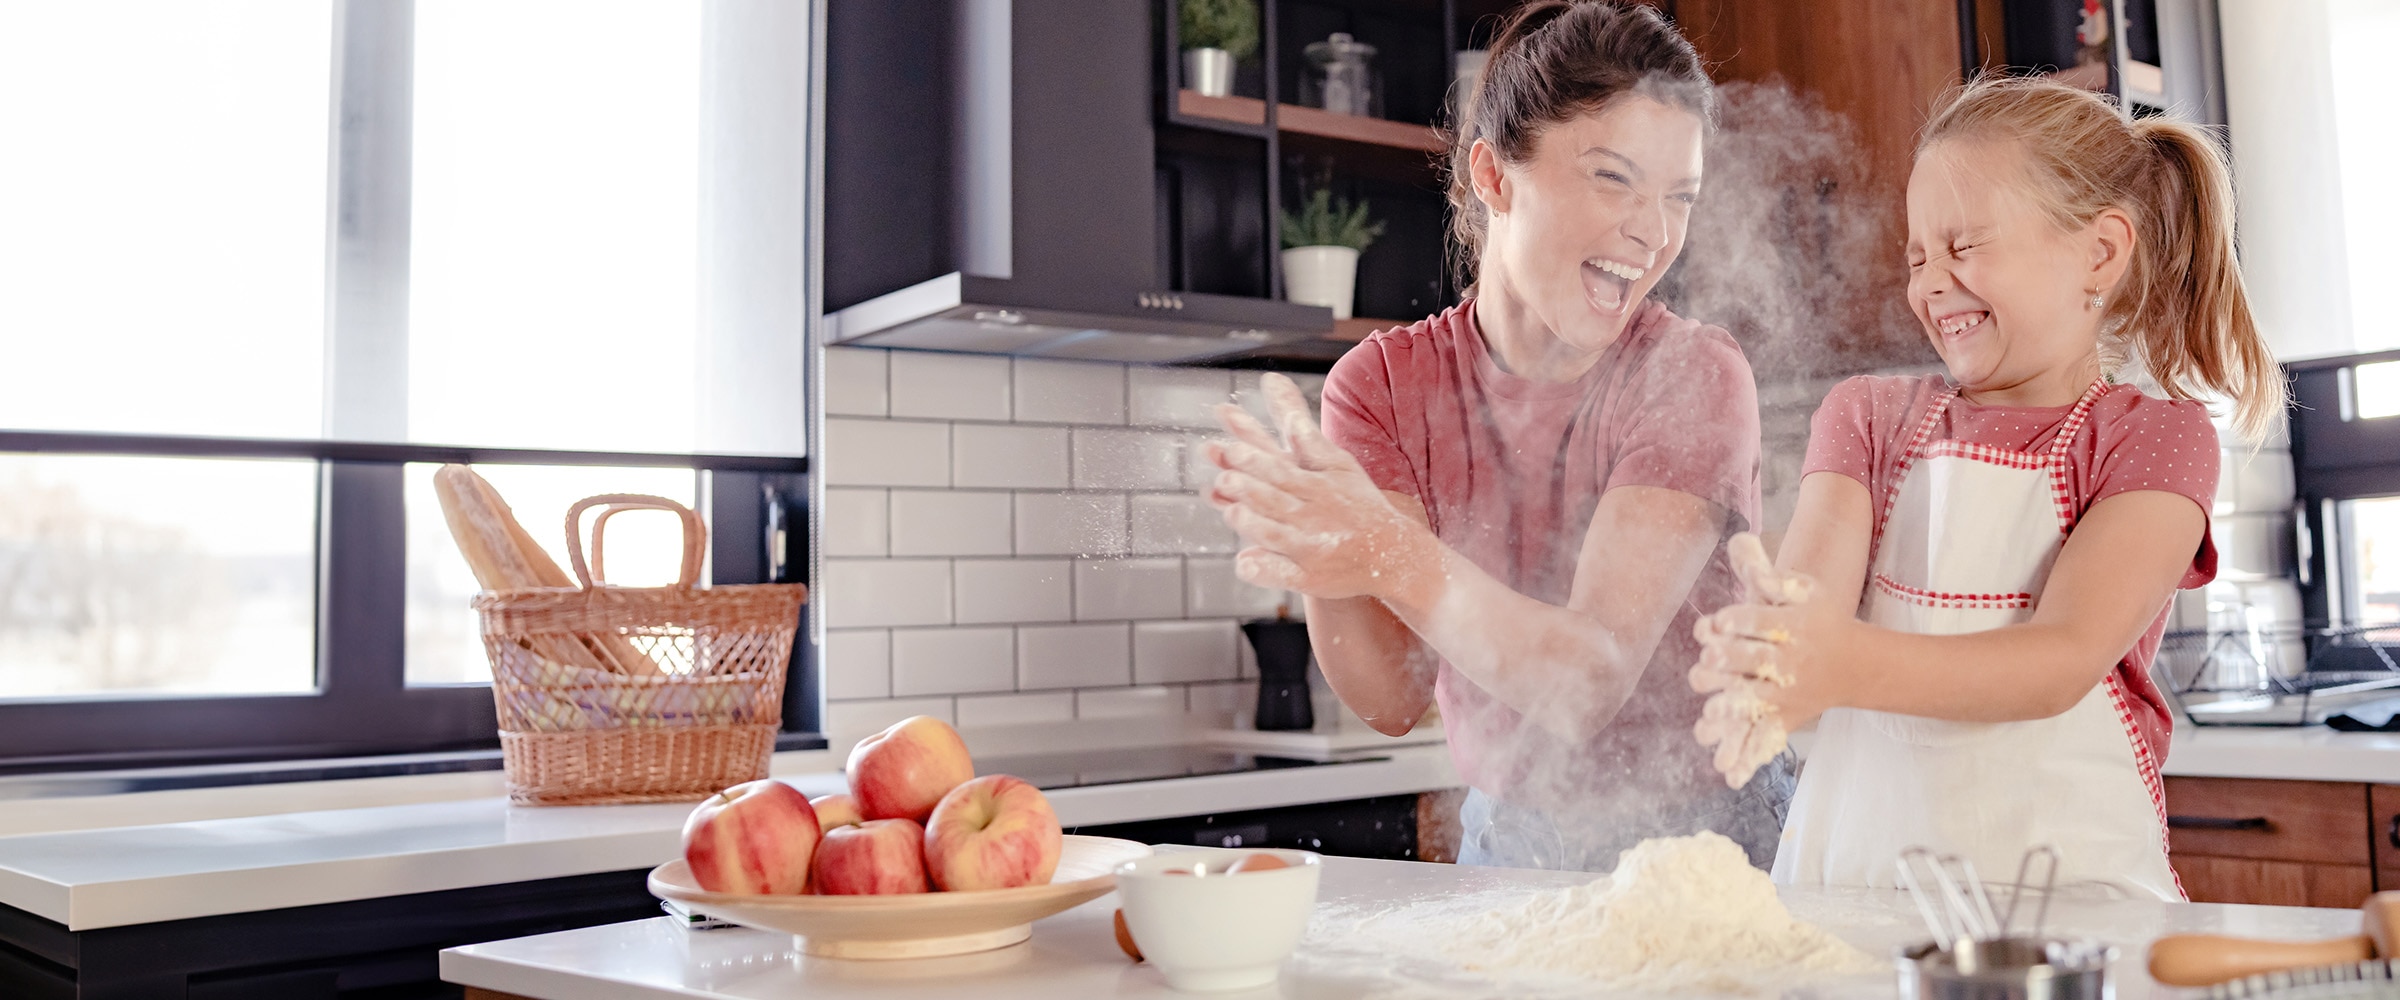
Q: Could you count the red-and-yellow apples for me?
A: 5